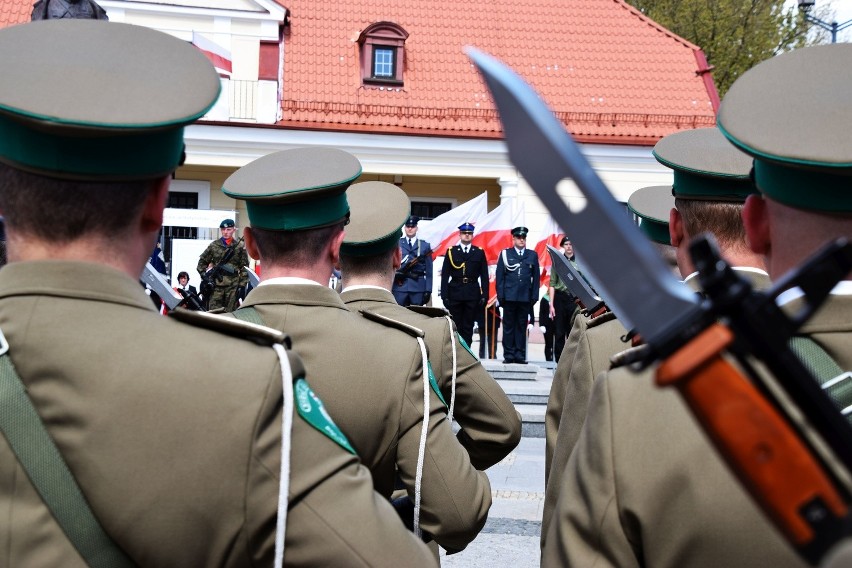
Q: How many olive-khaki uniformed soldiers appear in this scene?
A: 6